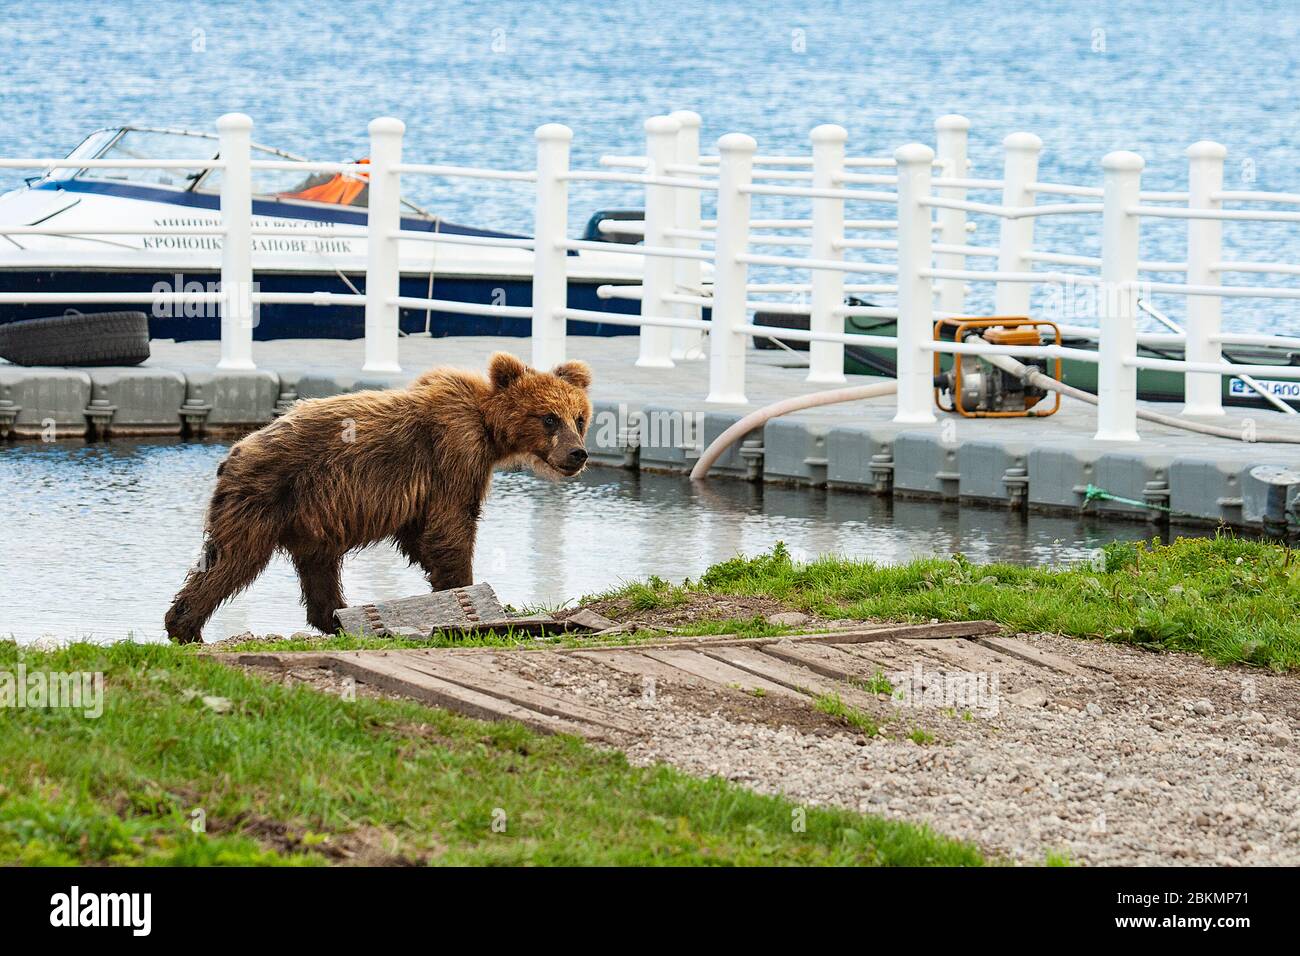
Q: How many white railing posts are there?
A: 12